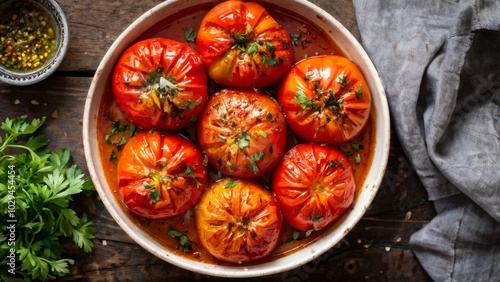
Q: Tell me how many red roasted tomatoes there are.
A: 7